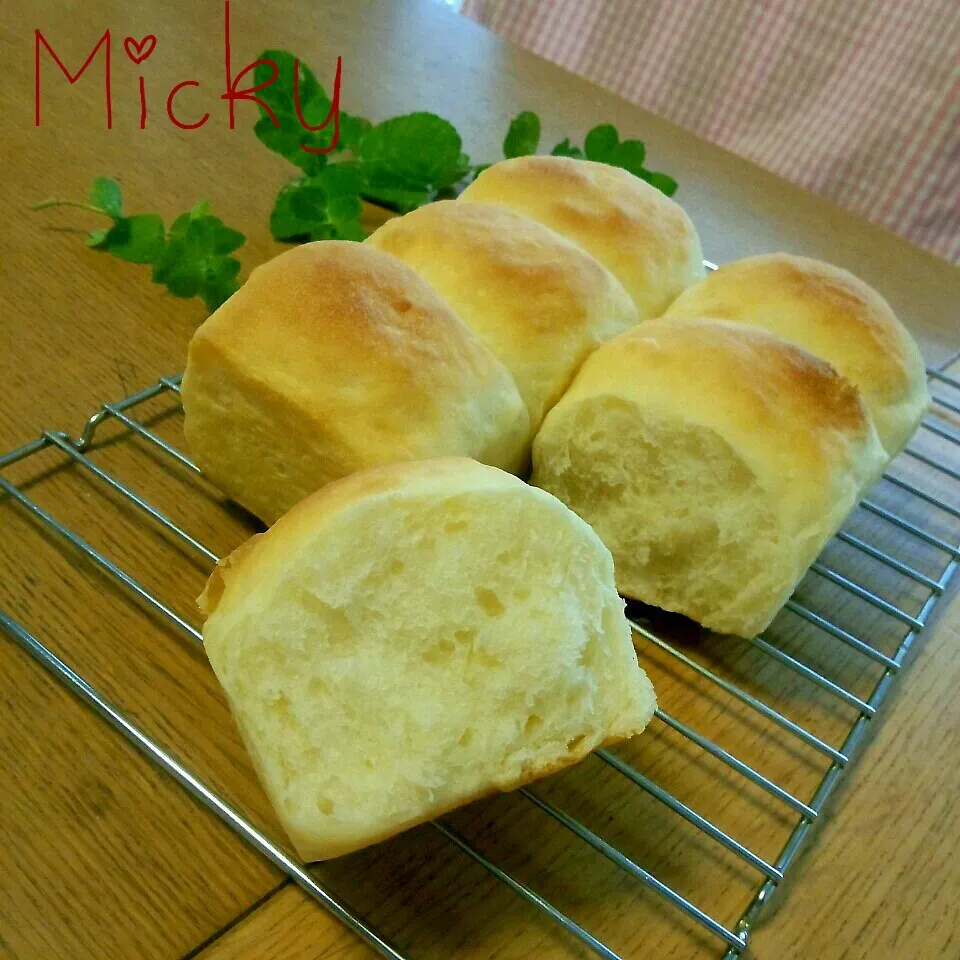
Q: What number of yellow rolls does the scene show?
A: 6